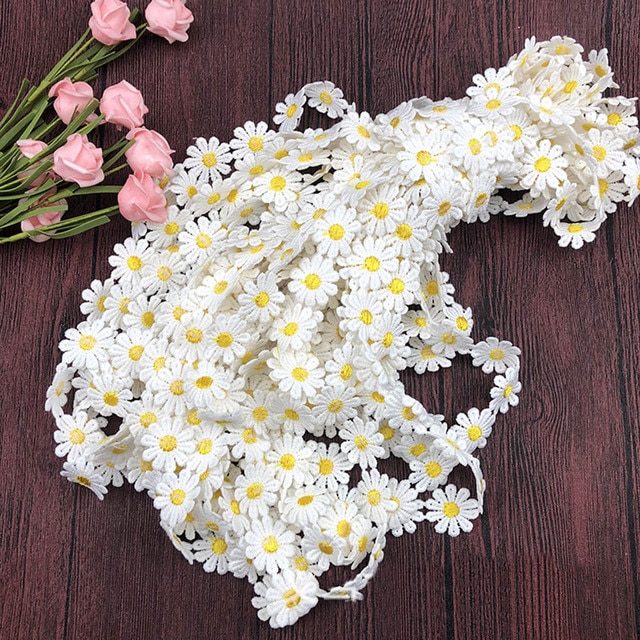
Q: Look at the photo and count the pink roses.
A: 9